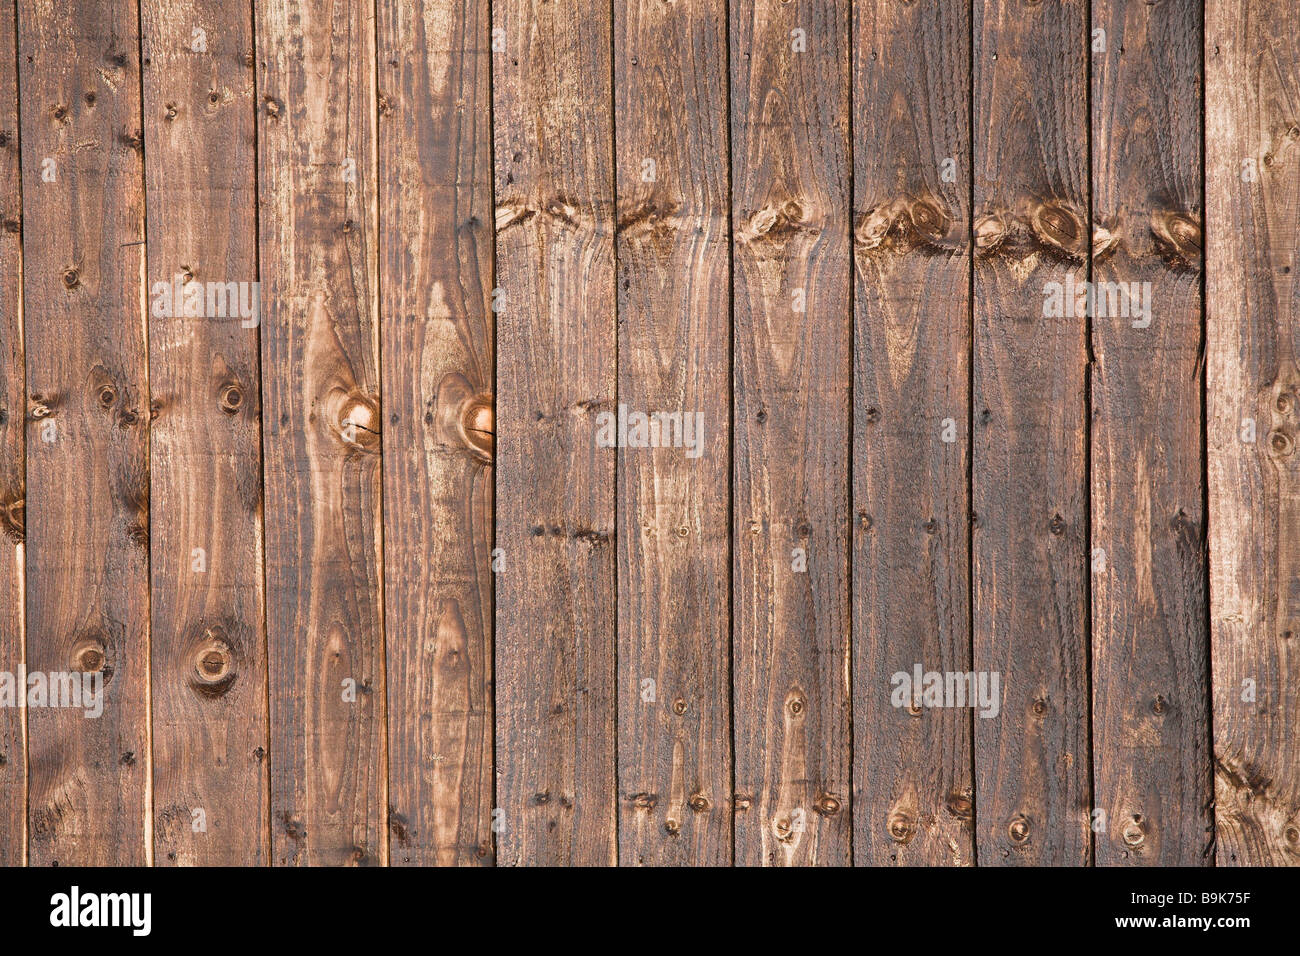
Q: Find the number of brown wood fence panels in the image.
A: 12